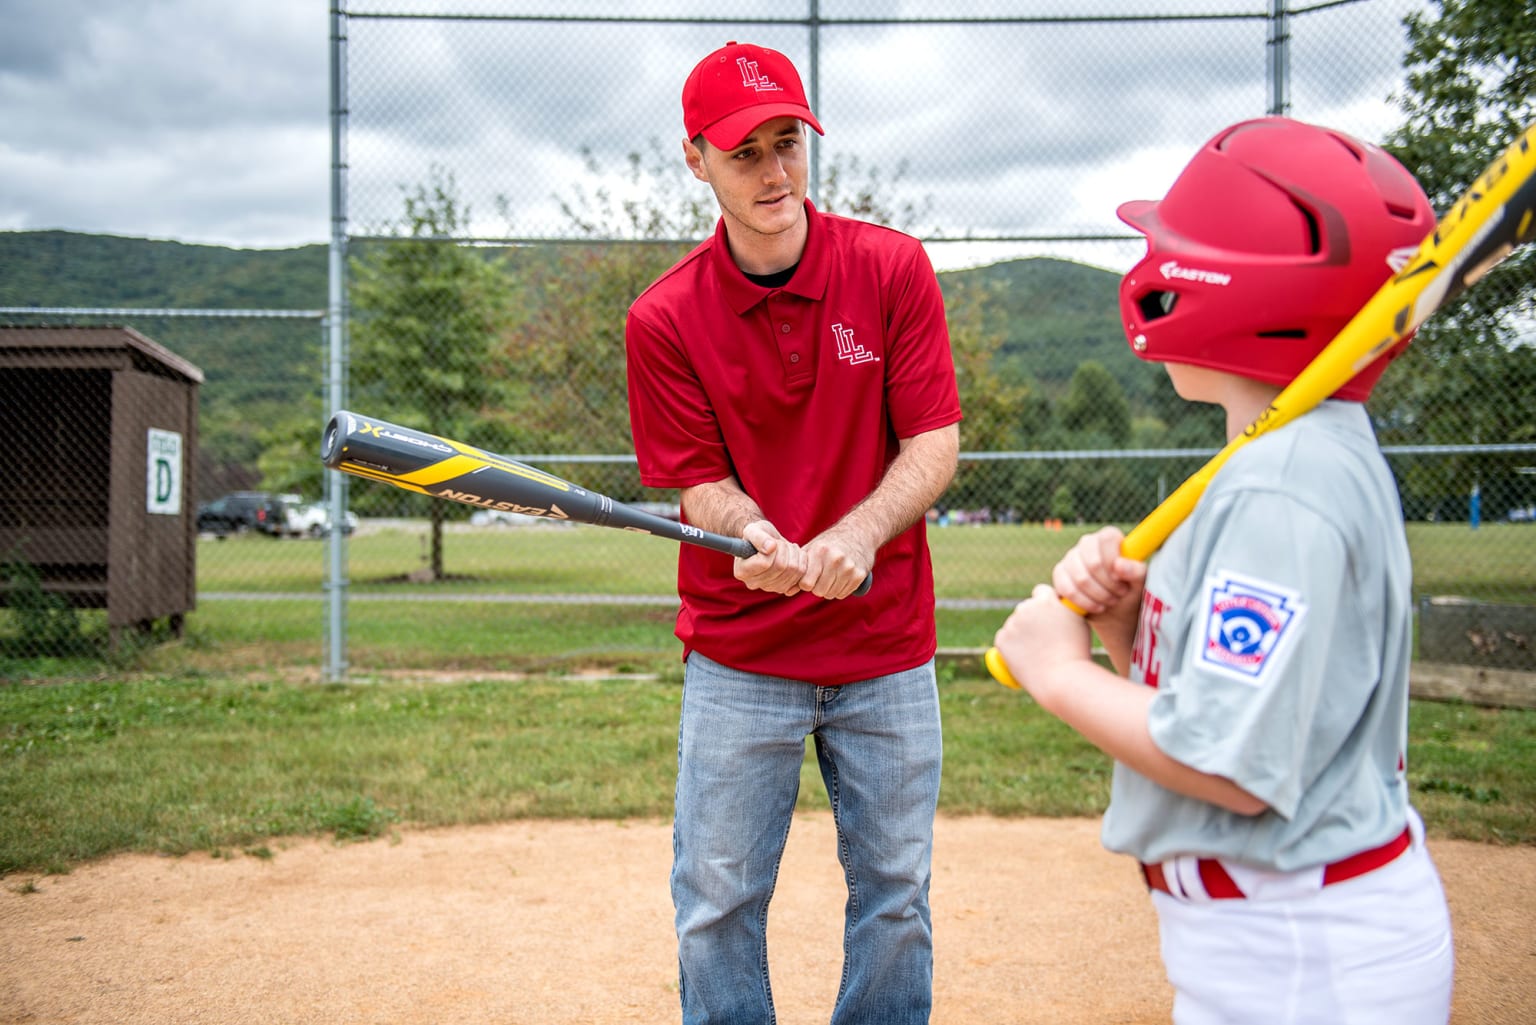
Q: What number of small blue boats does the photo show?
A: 0